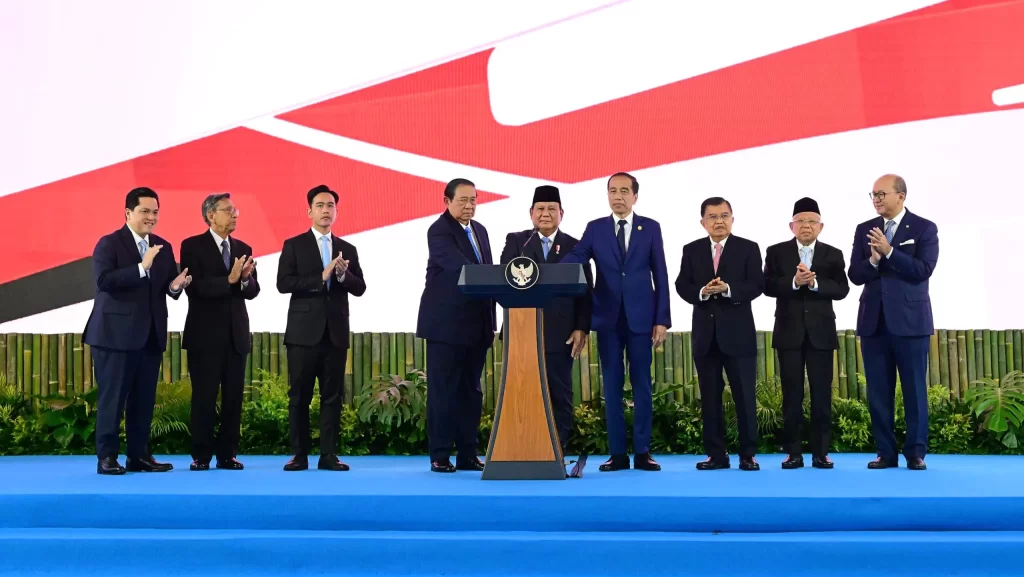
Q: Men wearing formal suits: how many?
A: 9